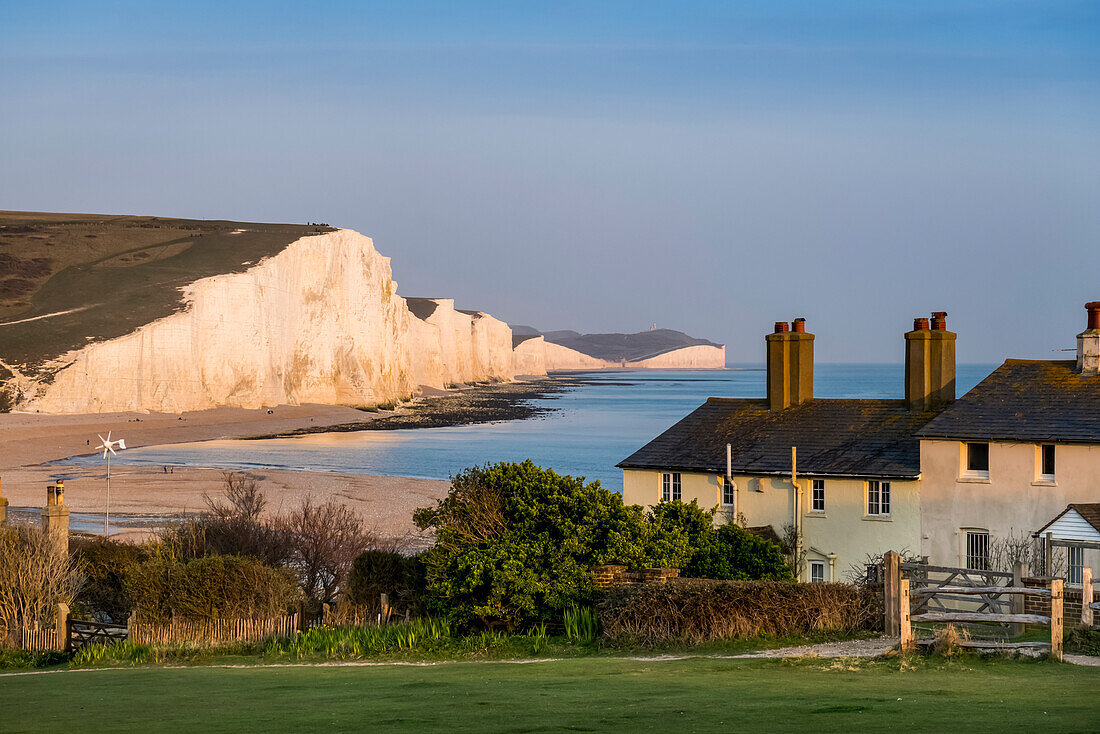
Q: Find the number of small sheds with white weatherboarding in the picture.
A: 1